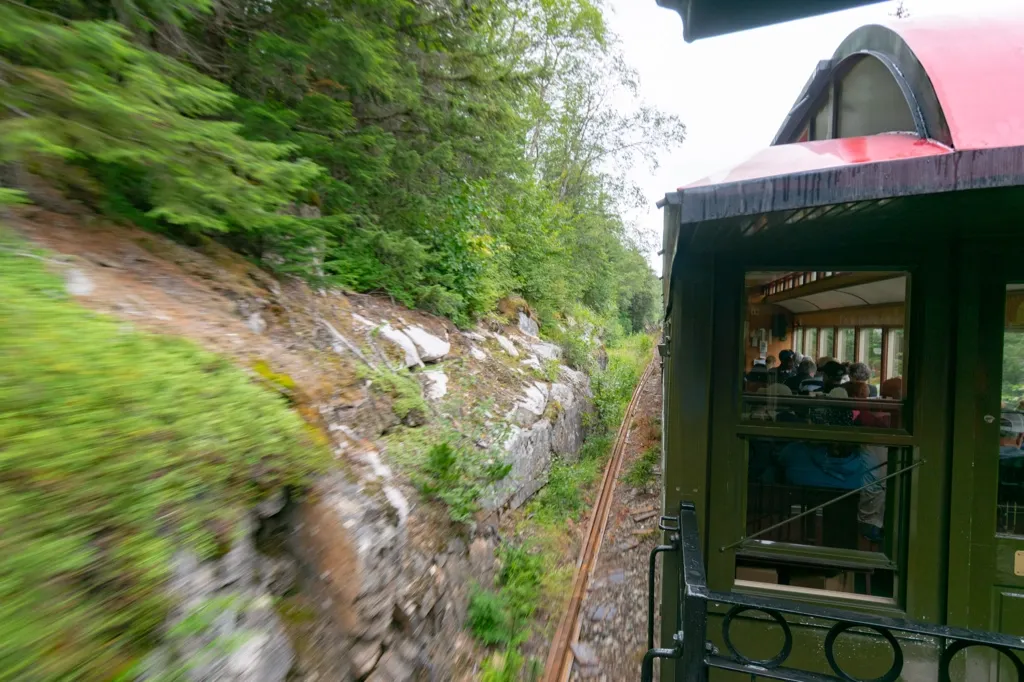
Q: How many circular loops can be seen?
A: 3